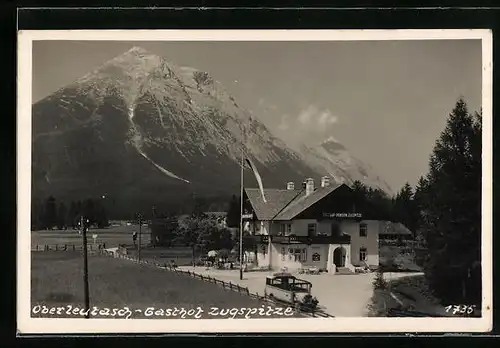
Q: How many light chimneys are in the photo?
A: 3